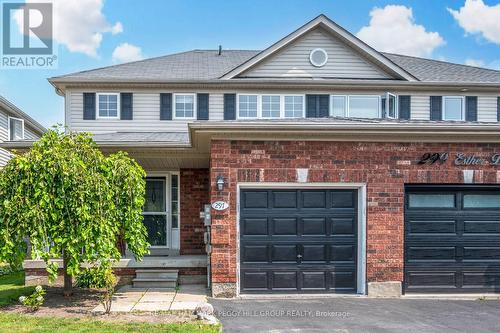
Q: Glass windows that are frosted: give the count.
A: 2